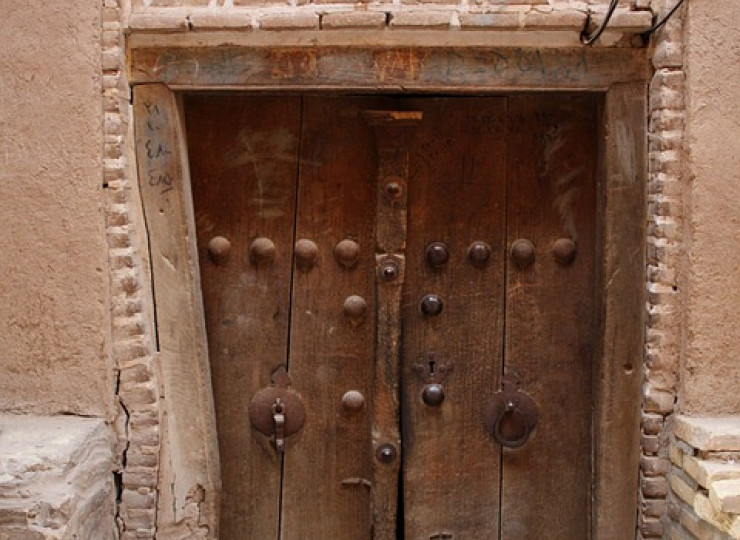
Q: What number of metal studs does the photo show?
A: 15